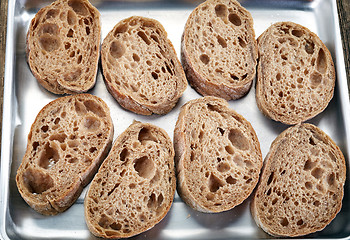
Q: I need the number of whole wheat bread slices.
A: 8